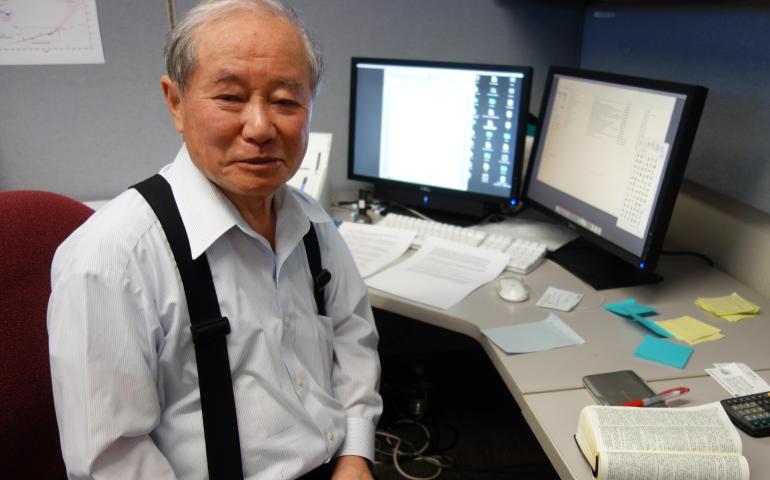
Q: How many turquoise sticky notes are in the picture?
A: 3